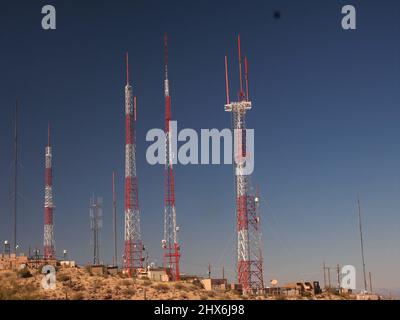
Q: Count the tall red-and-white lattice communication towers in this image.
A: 4